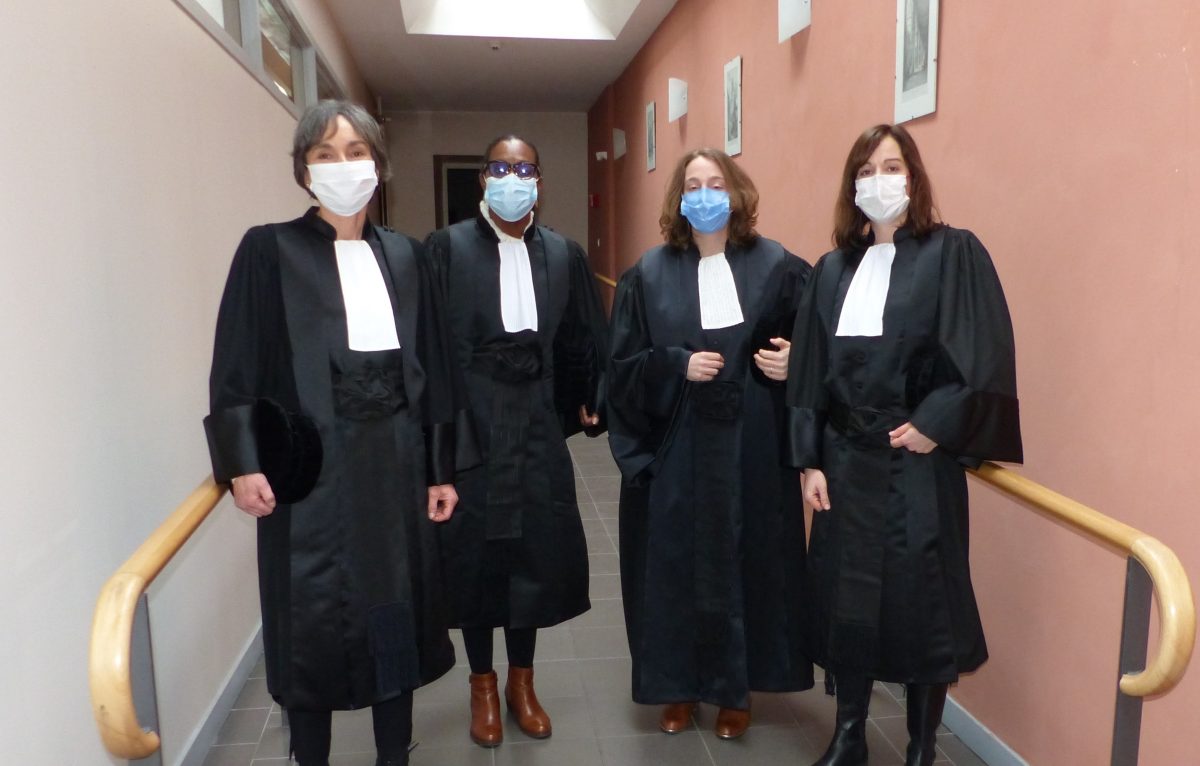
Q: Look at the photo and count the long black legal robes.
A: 4